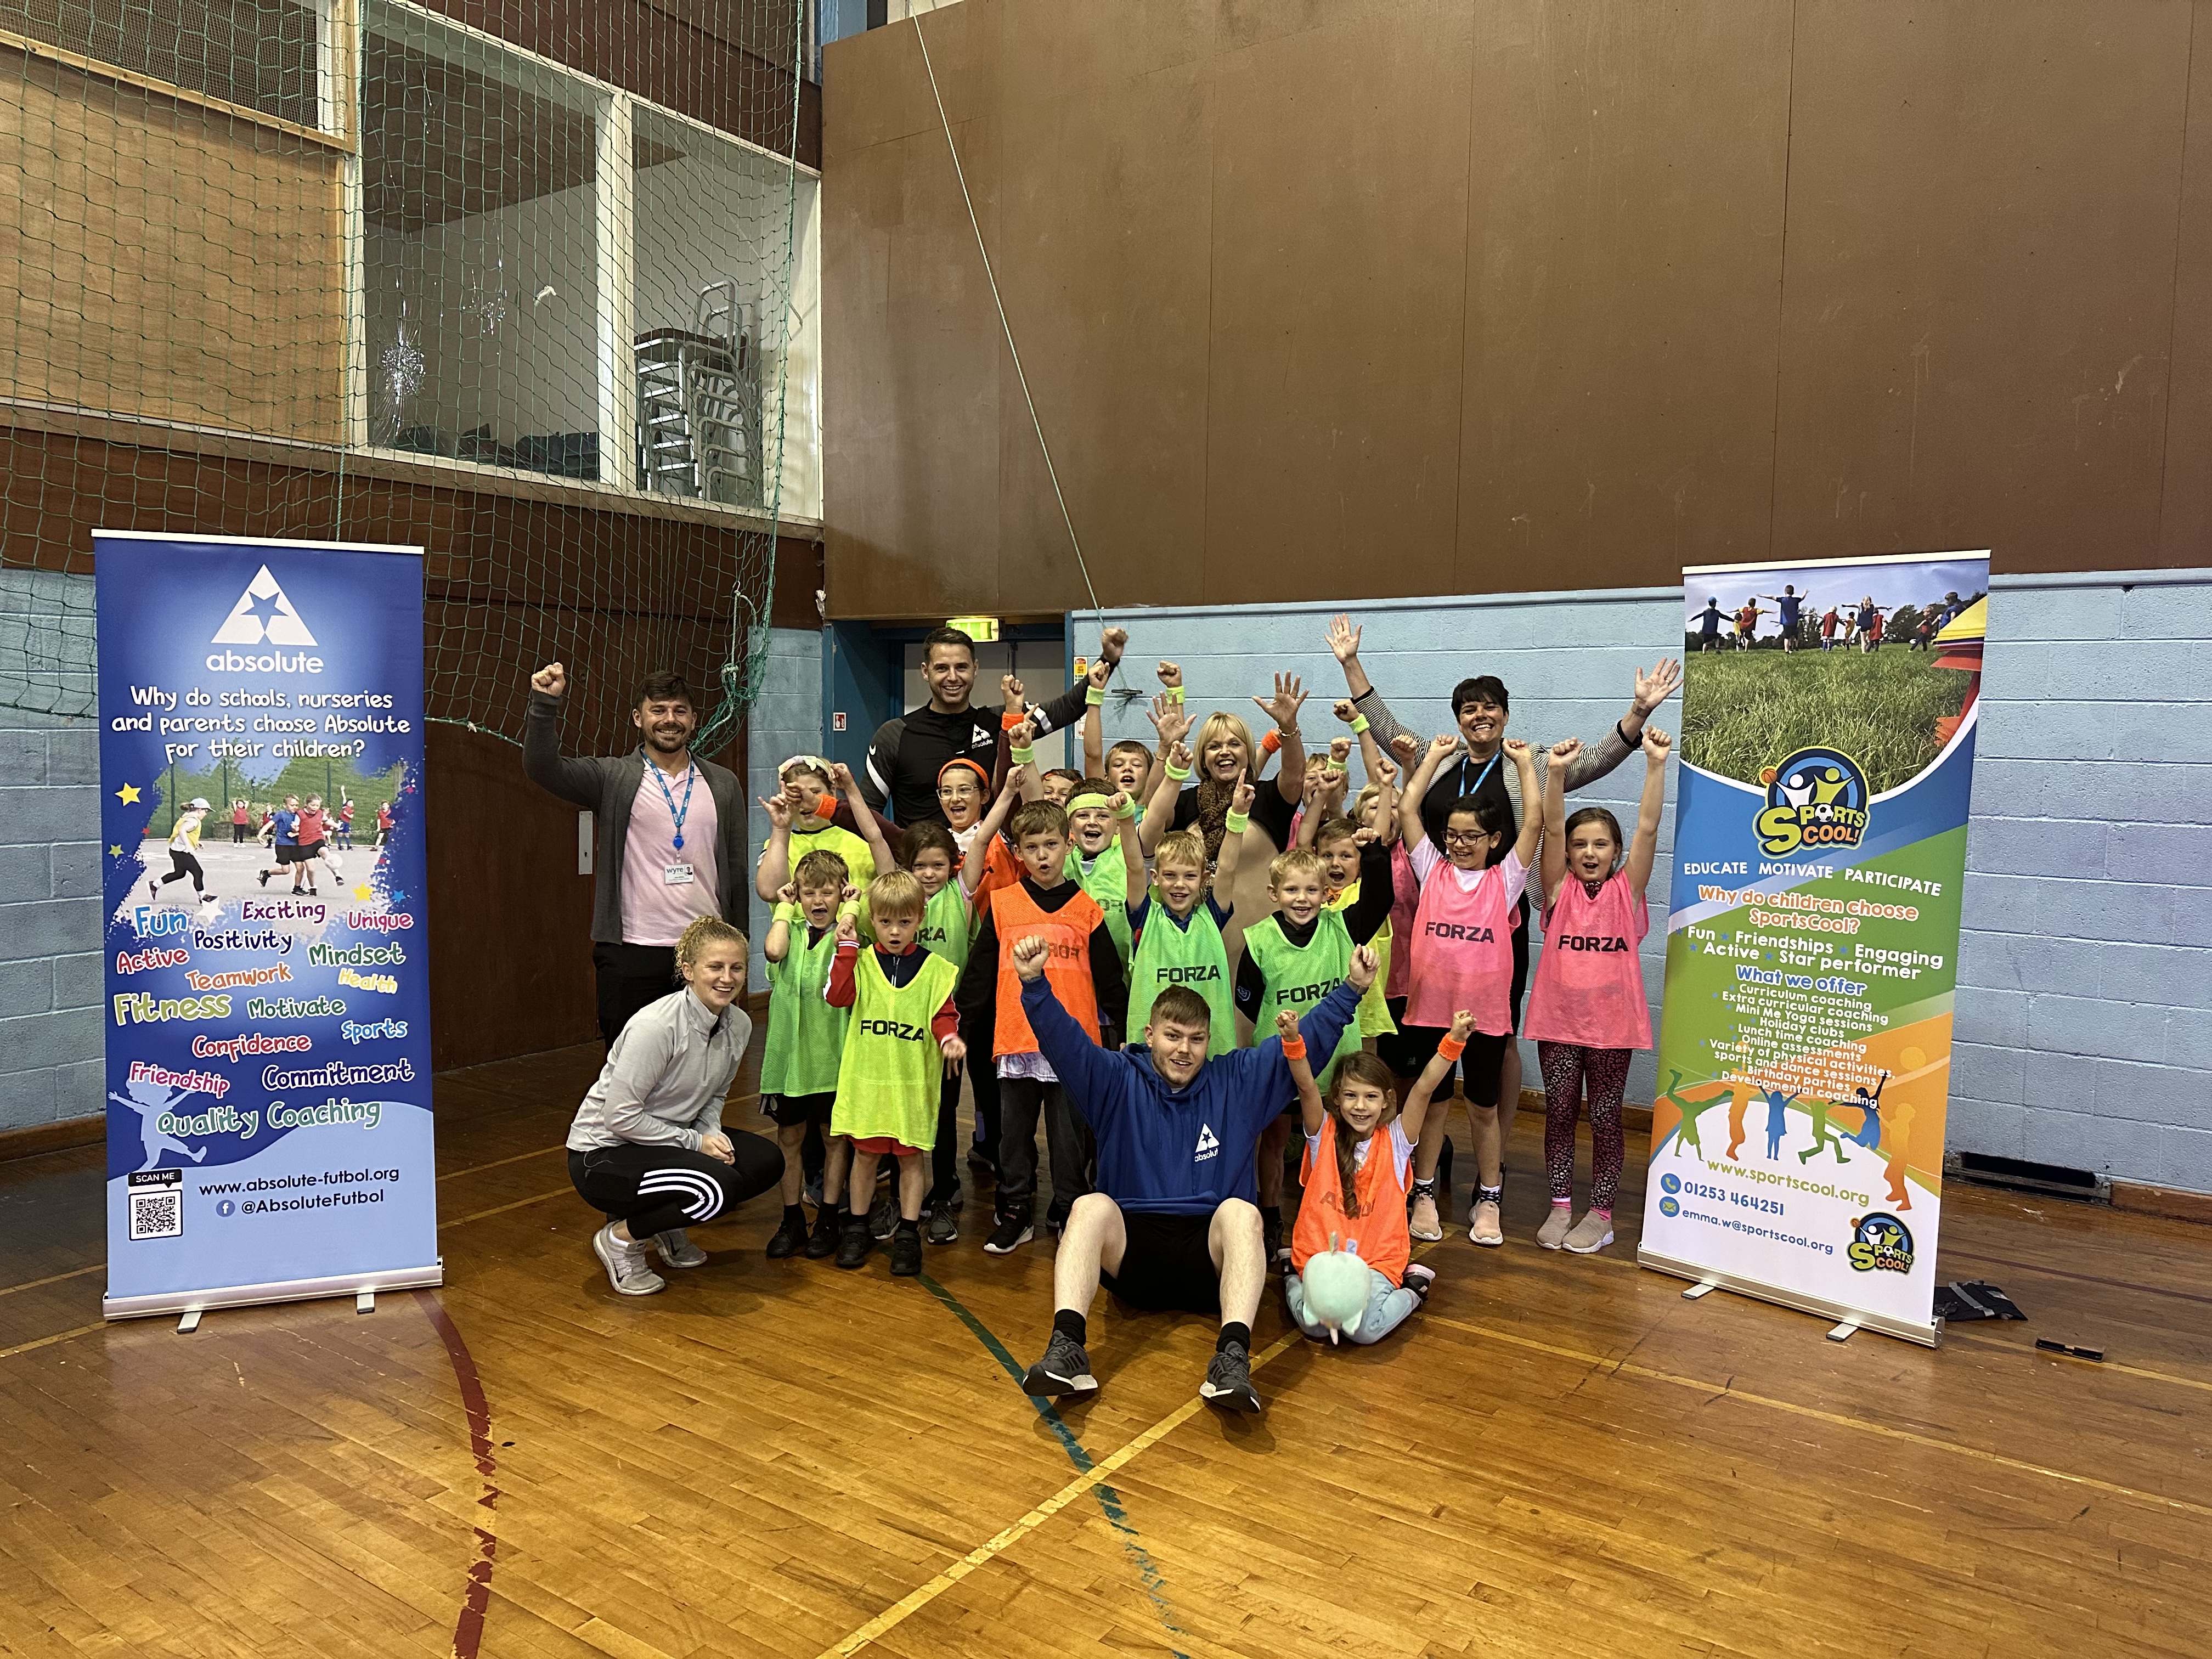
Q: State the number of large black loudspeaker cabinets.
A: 0